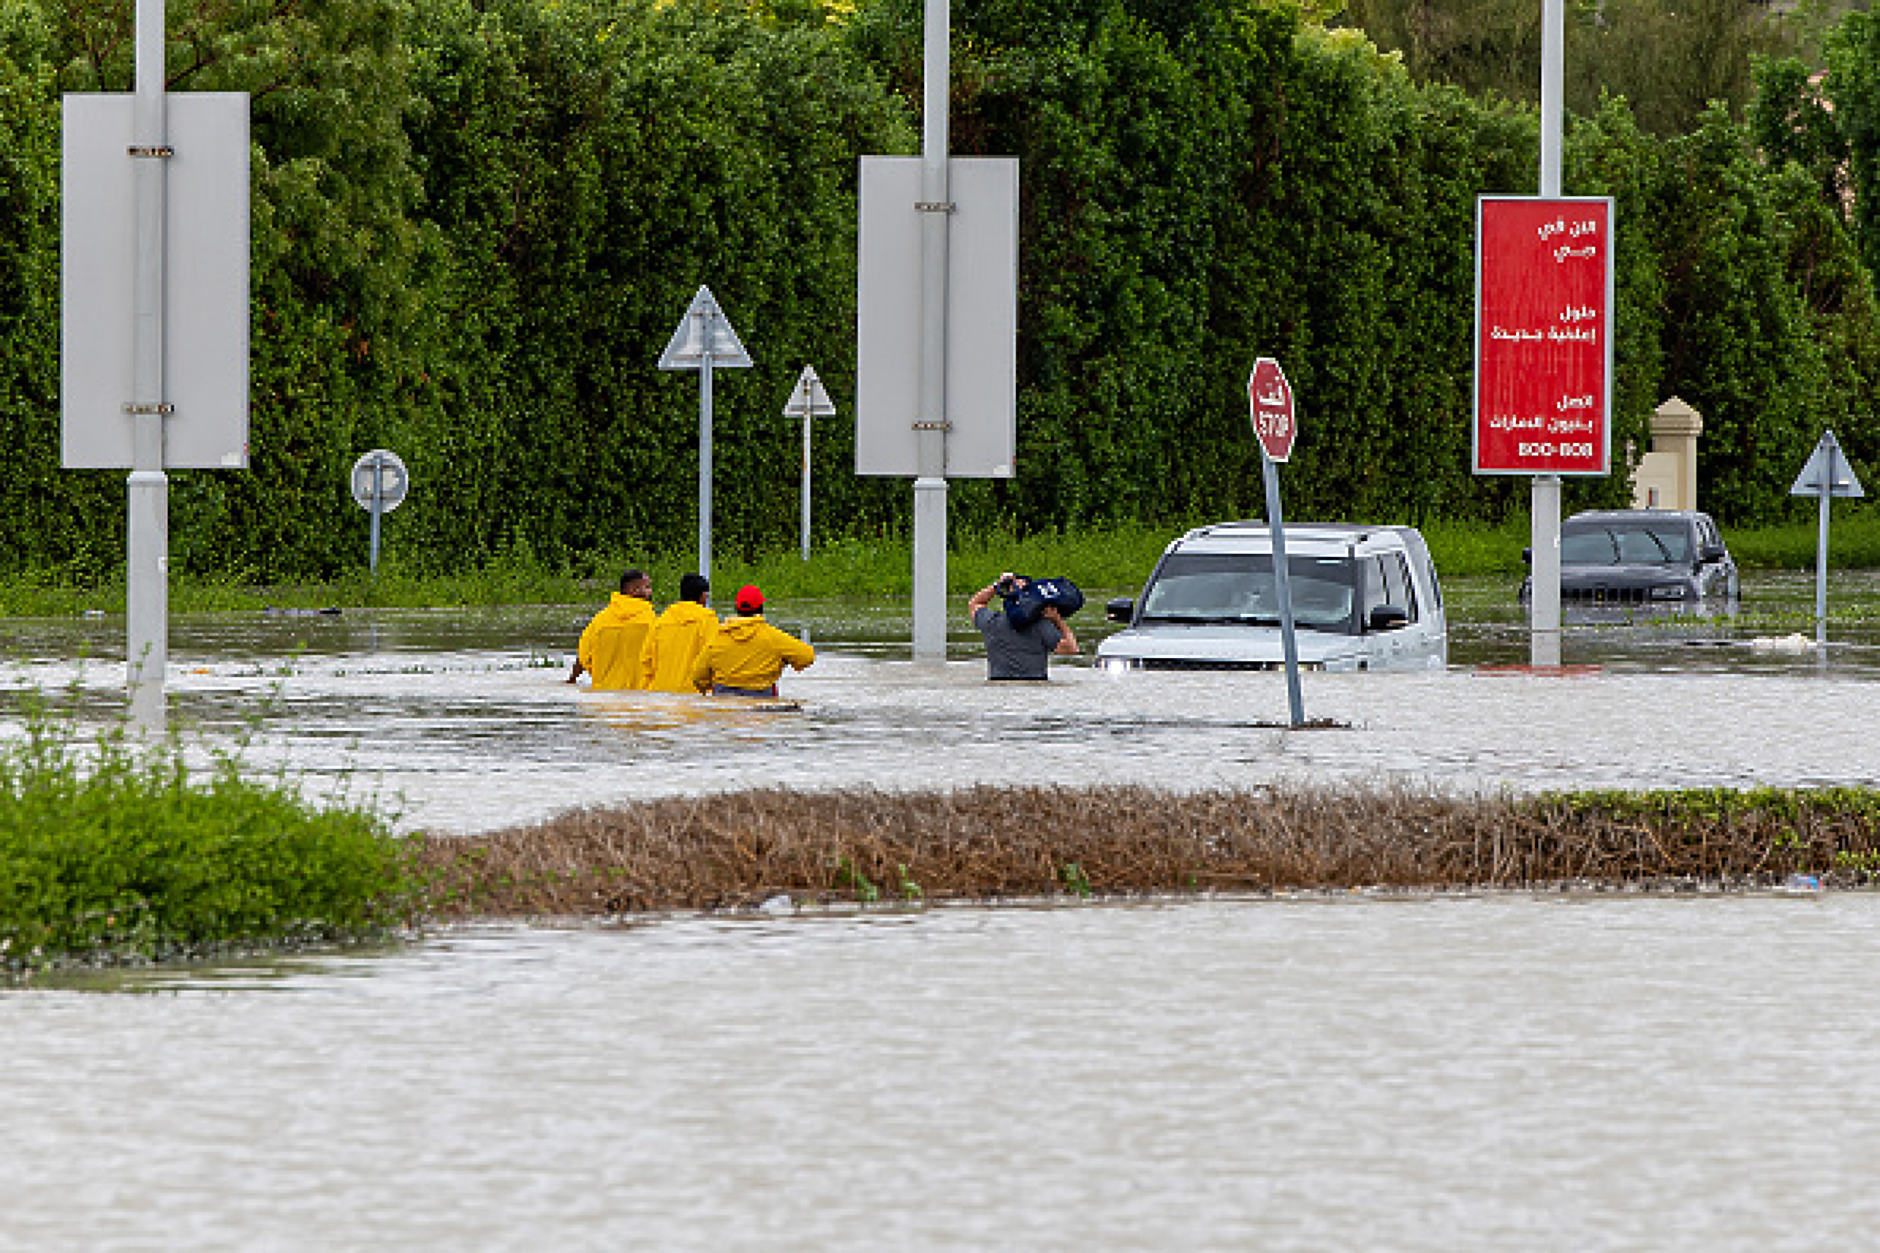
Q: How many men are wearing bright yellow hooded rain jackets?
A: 3